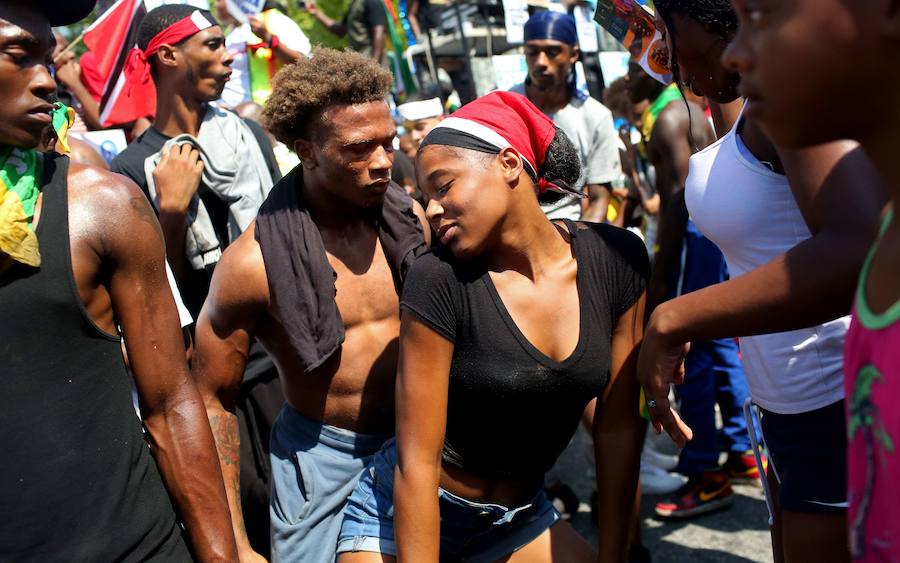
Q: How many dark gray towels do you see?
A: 1